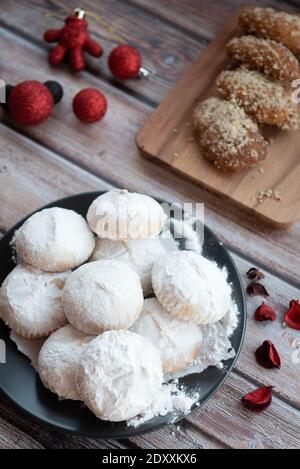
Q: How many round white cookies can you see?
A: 9